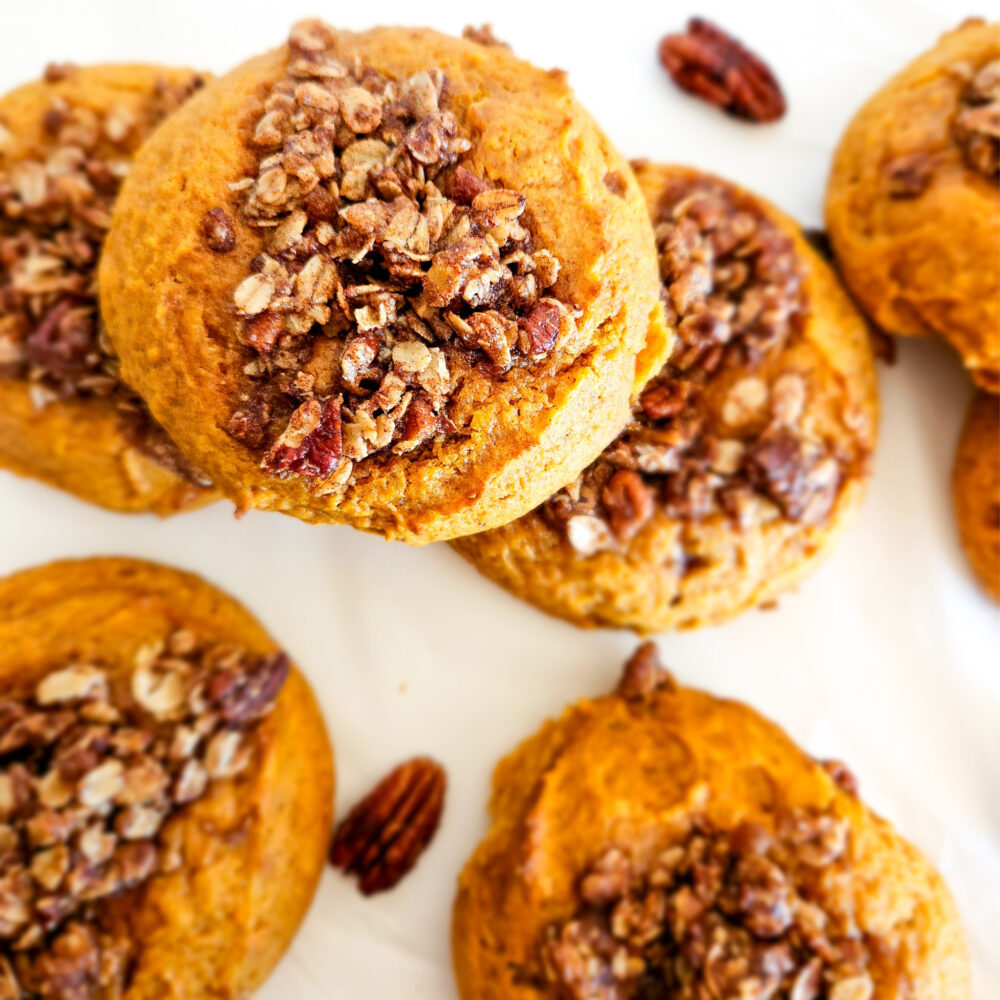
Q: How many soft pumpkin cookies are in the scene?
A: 7